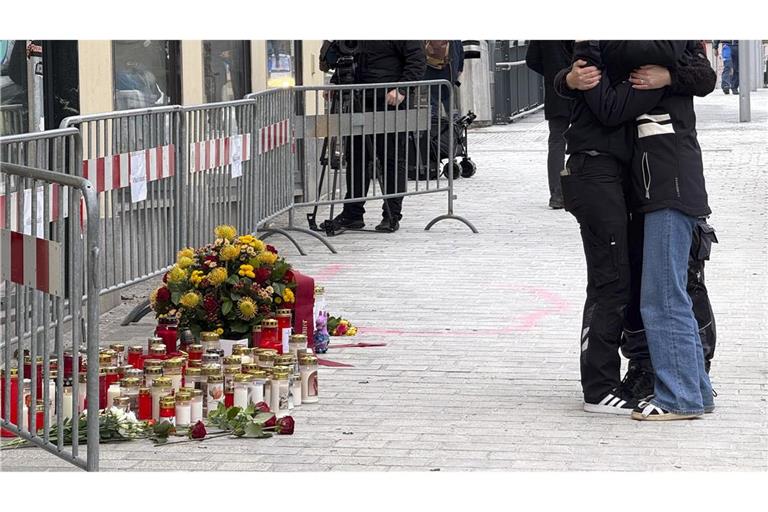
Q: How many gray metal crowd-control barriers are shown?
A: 6